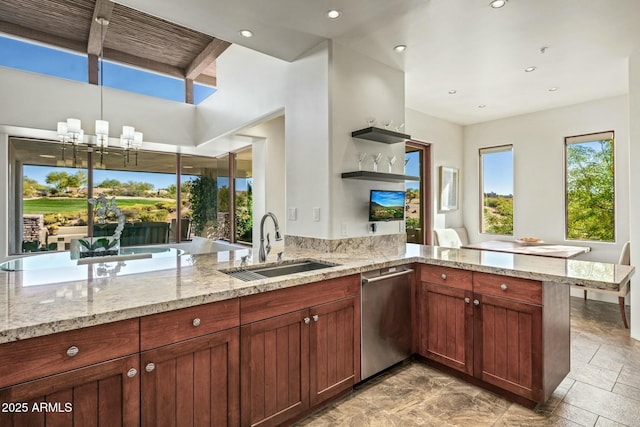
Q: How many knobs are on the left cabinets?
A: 6